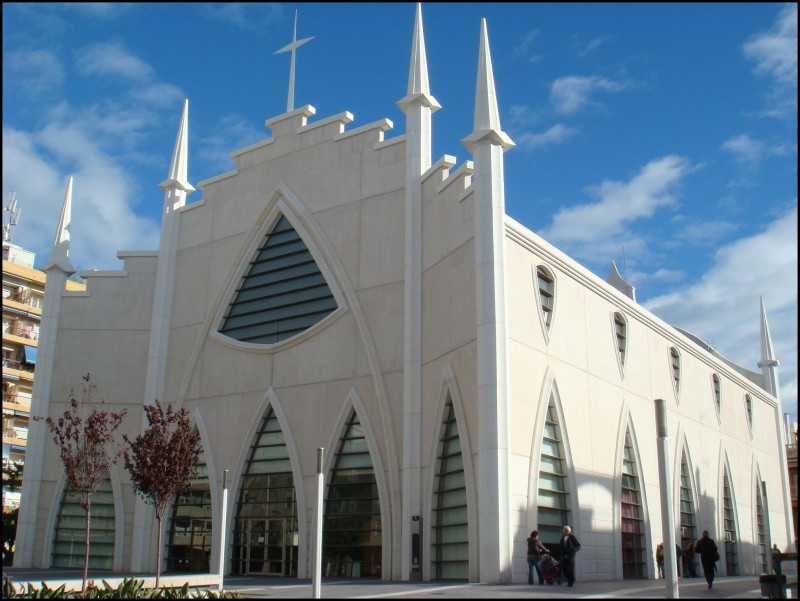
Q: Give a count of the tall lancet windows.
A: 10